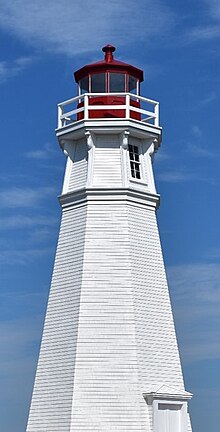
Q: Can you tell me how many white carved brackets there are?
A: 4